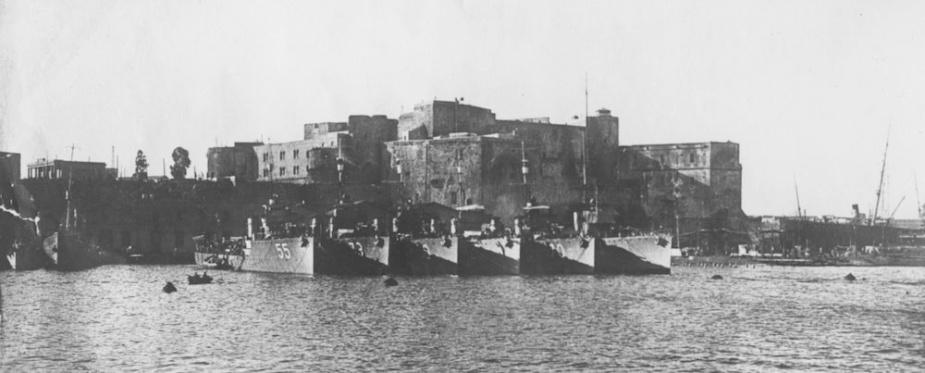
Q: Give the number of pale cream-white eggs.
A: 0